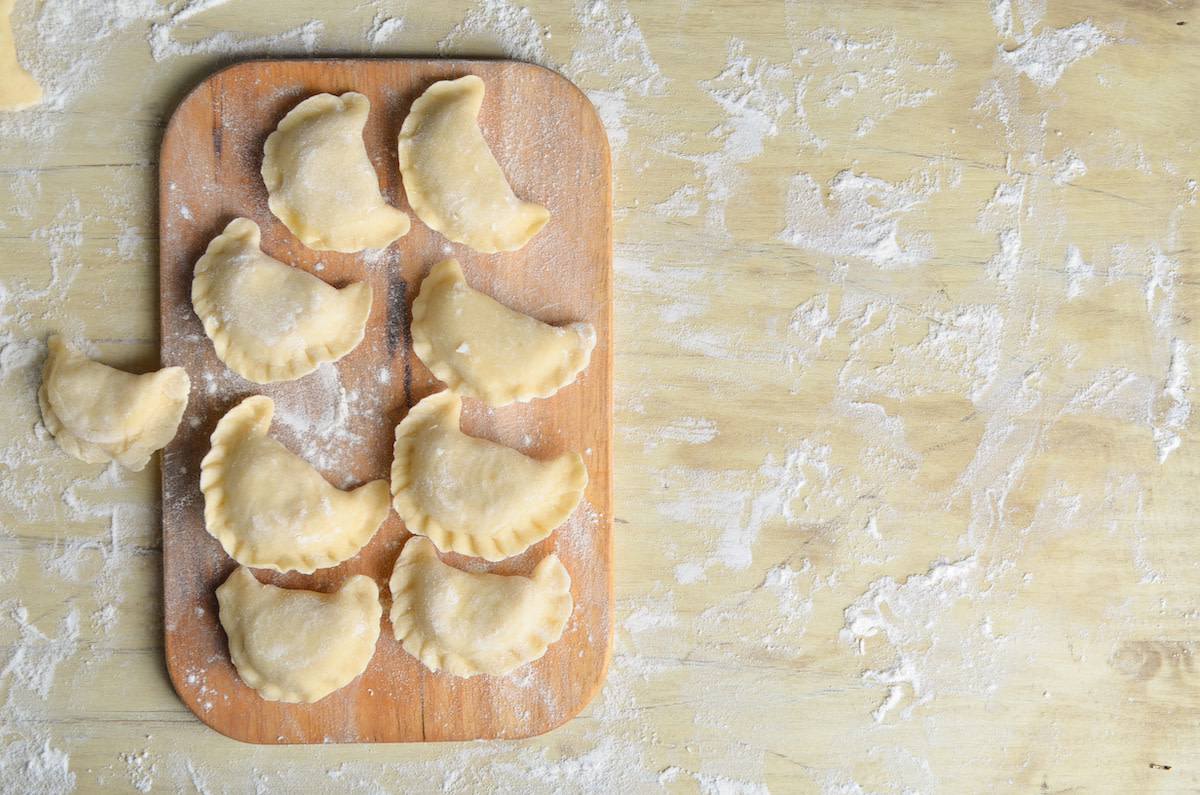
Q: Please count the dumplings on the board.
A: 8